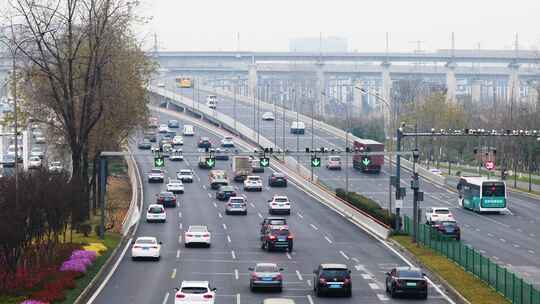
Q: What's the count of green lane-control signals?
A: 5